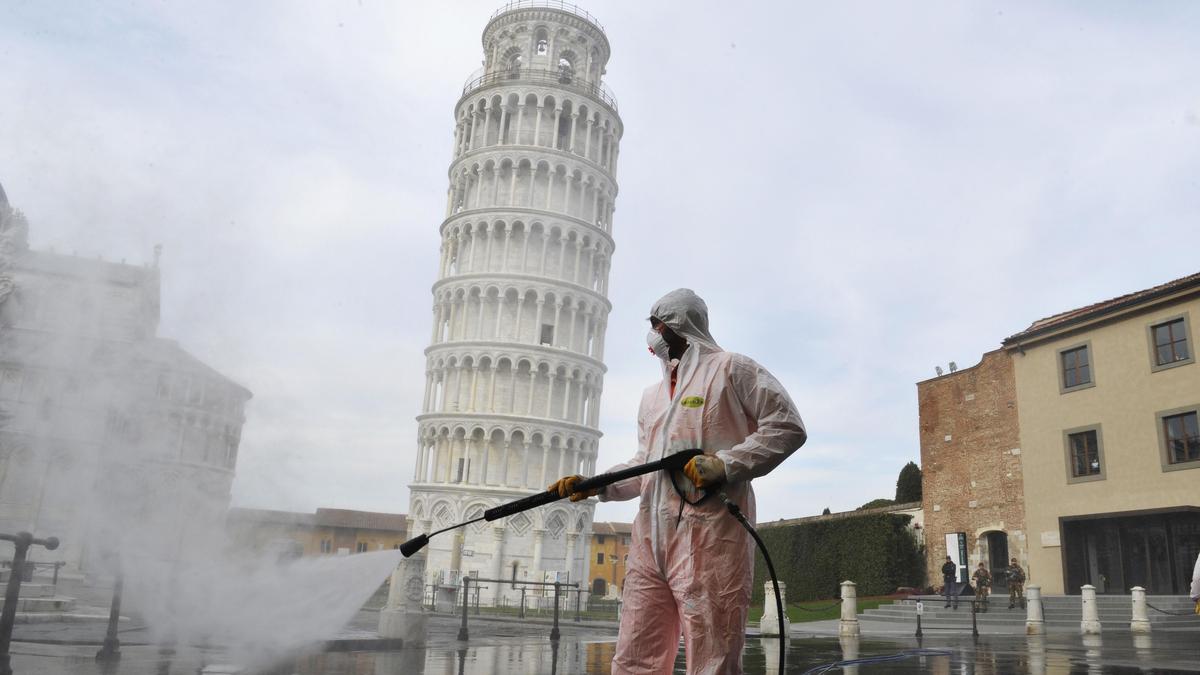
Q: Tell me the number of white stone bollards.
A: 5